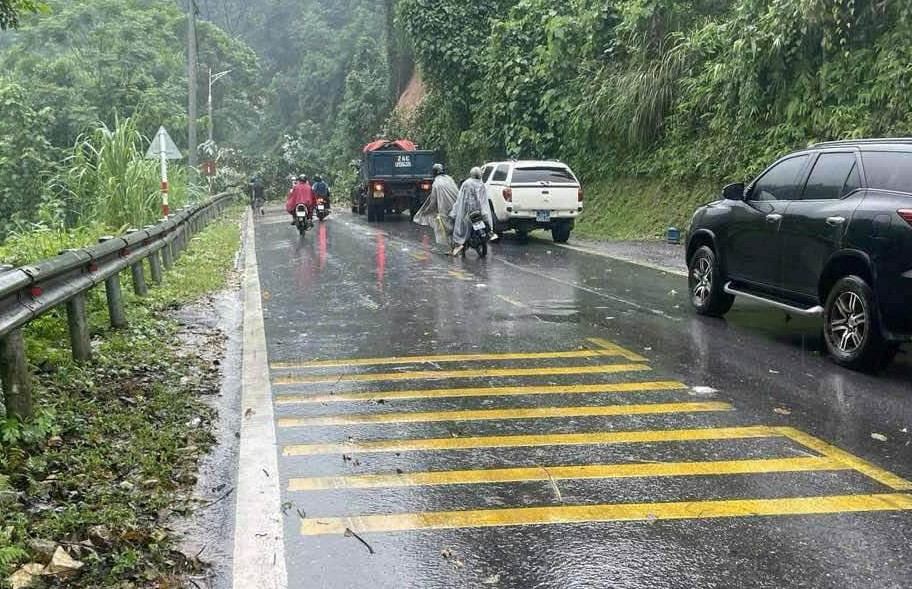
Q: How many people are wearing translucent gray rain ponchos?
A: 2